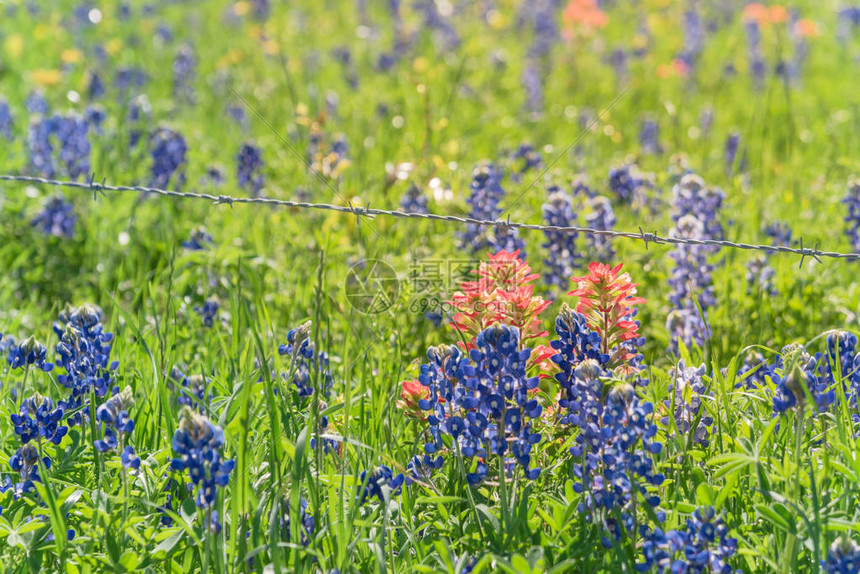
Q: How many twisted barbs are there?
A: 6